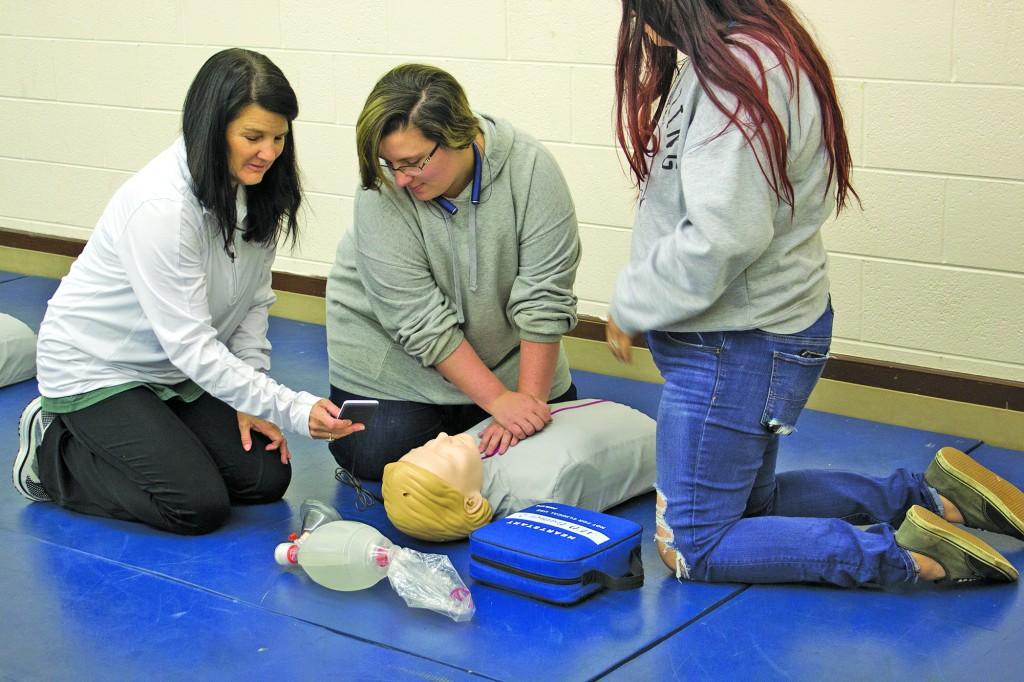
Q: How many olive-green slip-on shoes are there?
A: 2